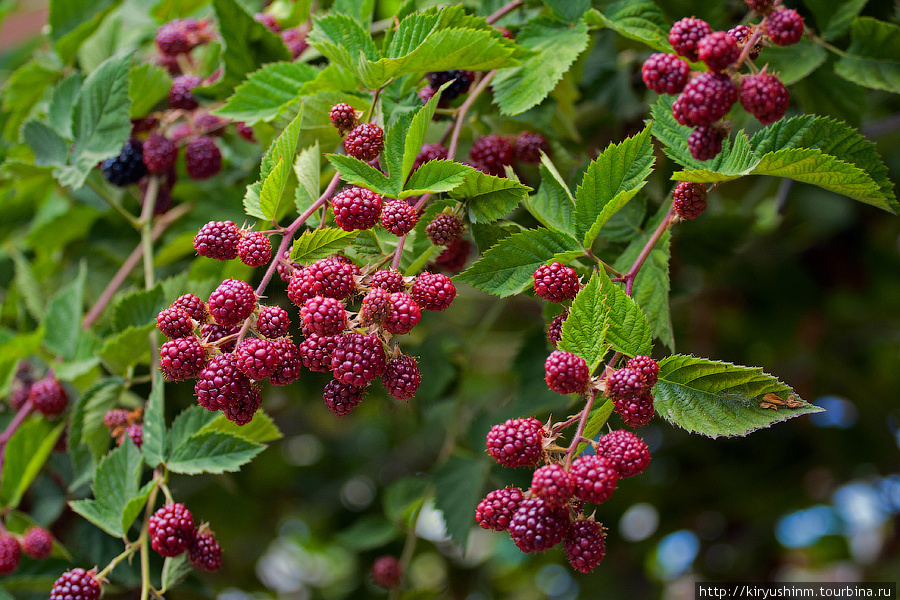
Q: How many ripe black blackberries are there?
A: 2